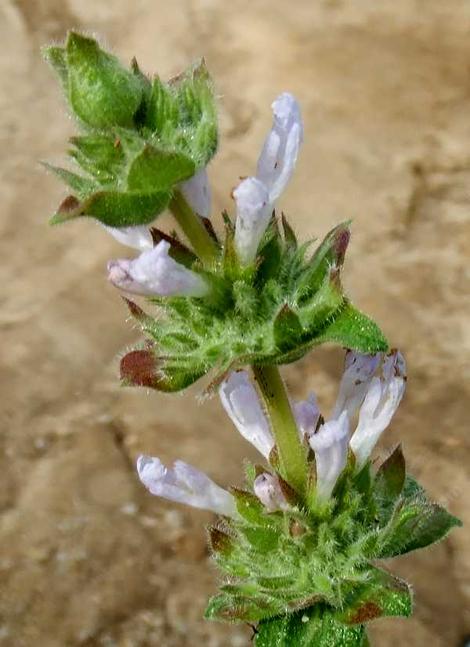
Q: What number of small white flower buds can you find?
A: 12